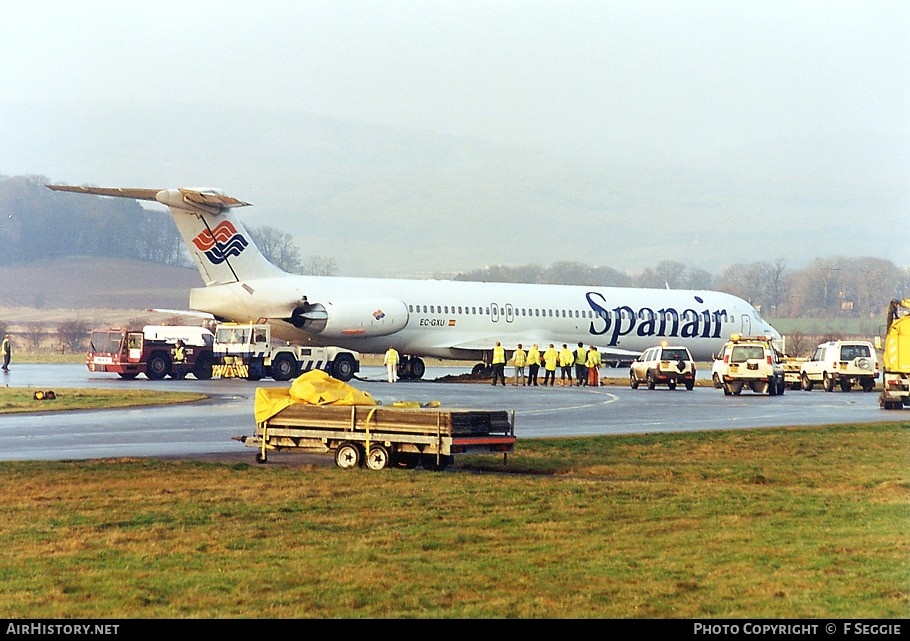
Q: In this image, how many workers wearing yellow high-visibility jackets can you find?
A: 11